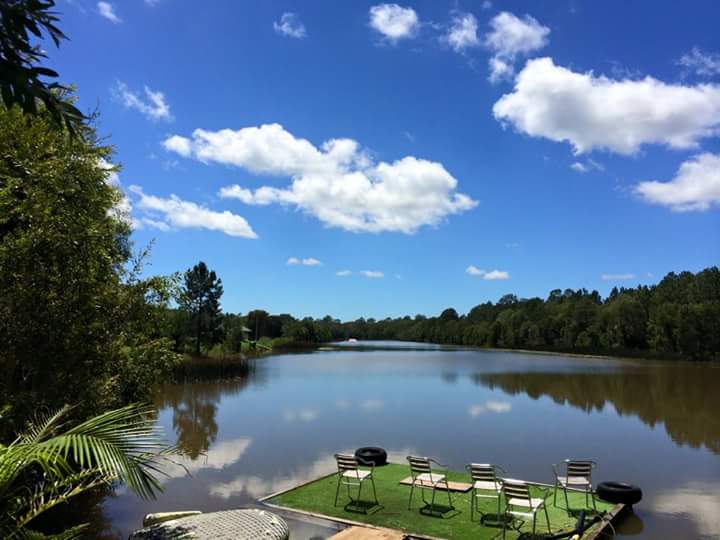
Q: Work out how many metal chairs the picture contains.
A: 5